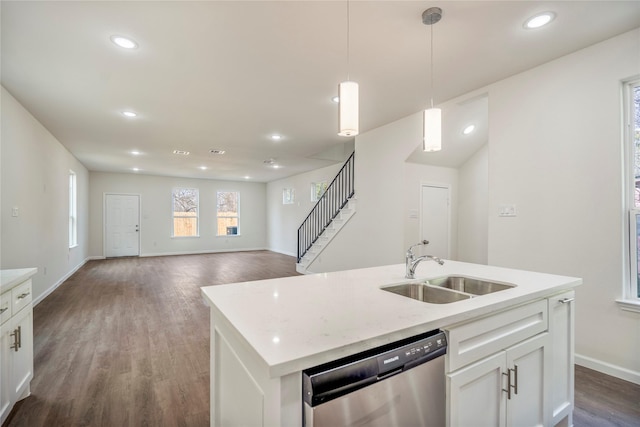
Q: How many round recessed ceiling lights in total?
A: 11